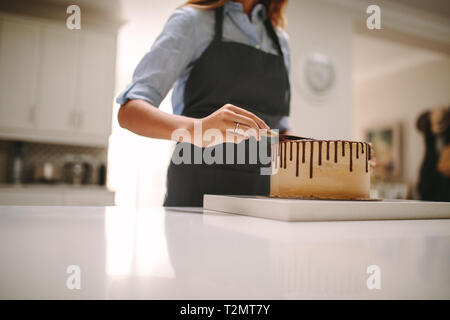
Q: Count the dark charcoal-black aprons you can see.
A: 1